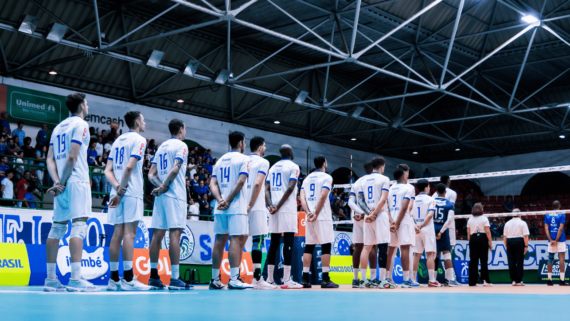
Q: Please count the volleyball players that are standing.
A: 15